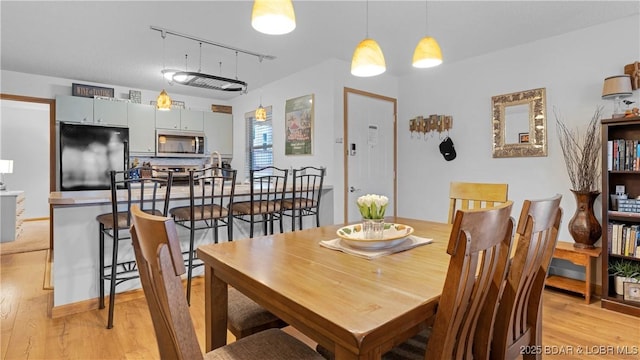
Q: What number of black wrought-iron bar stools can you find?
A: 4